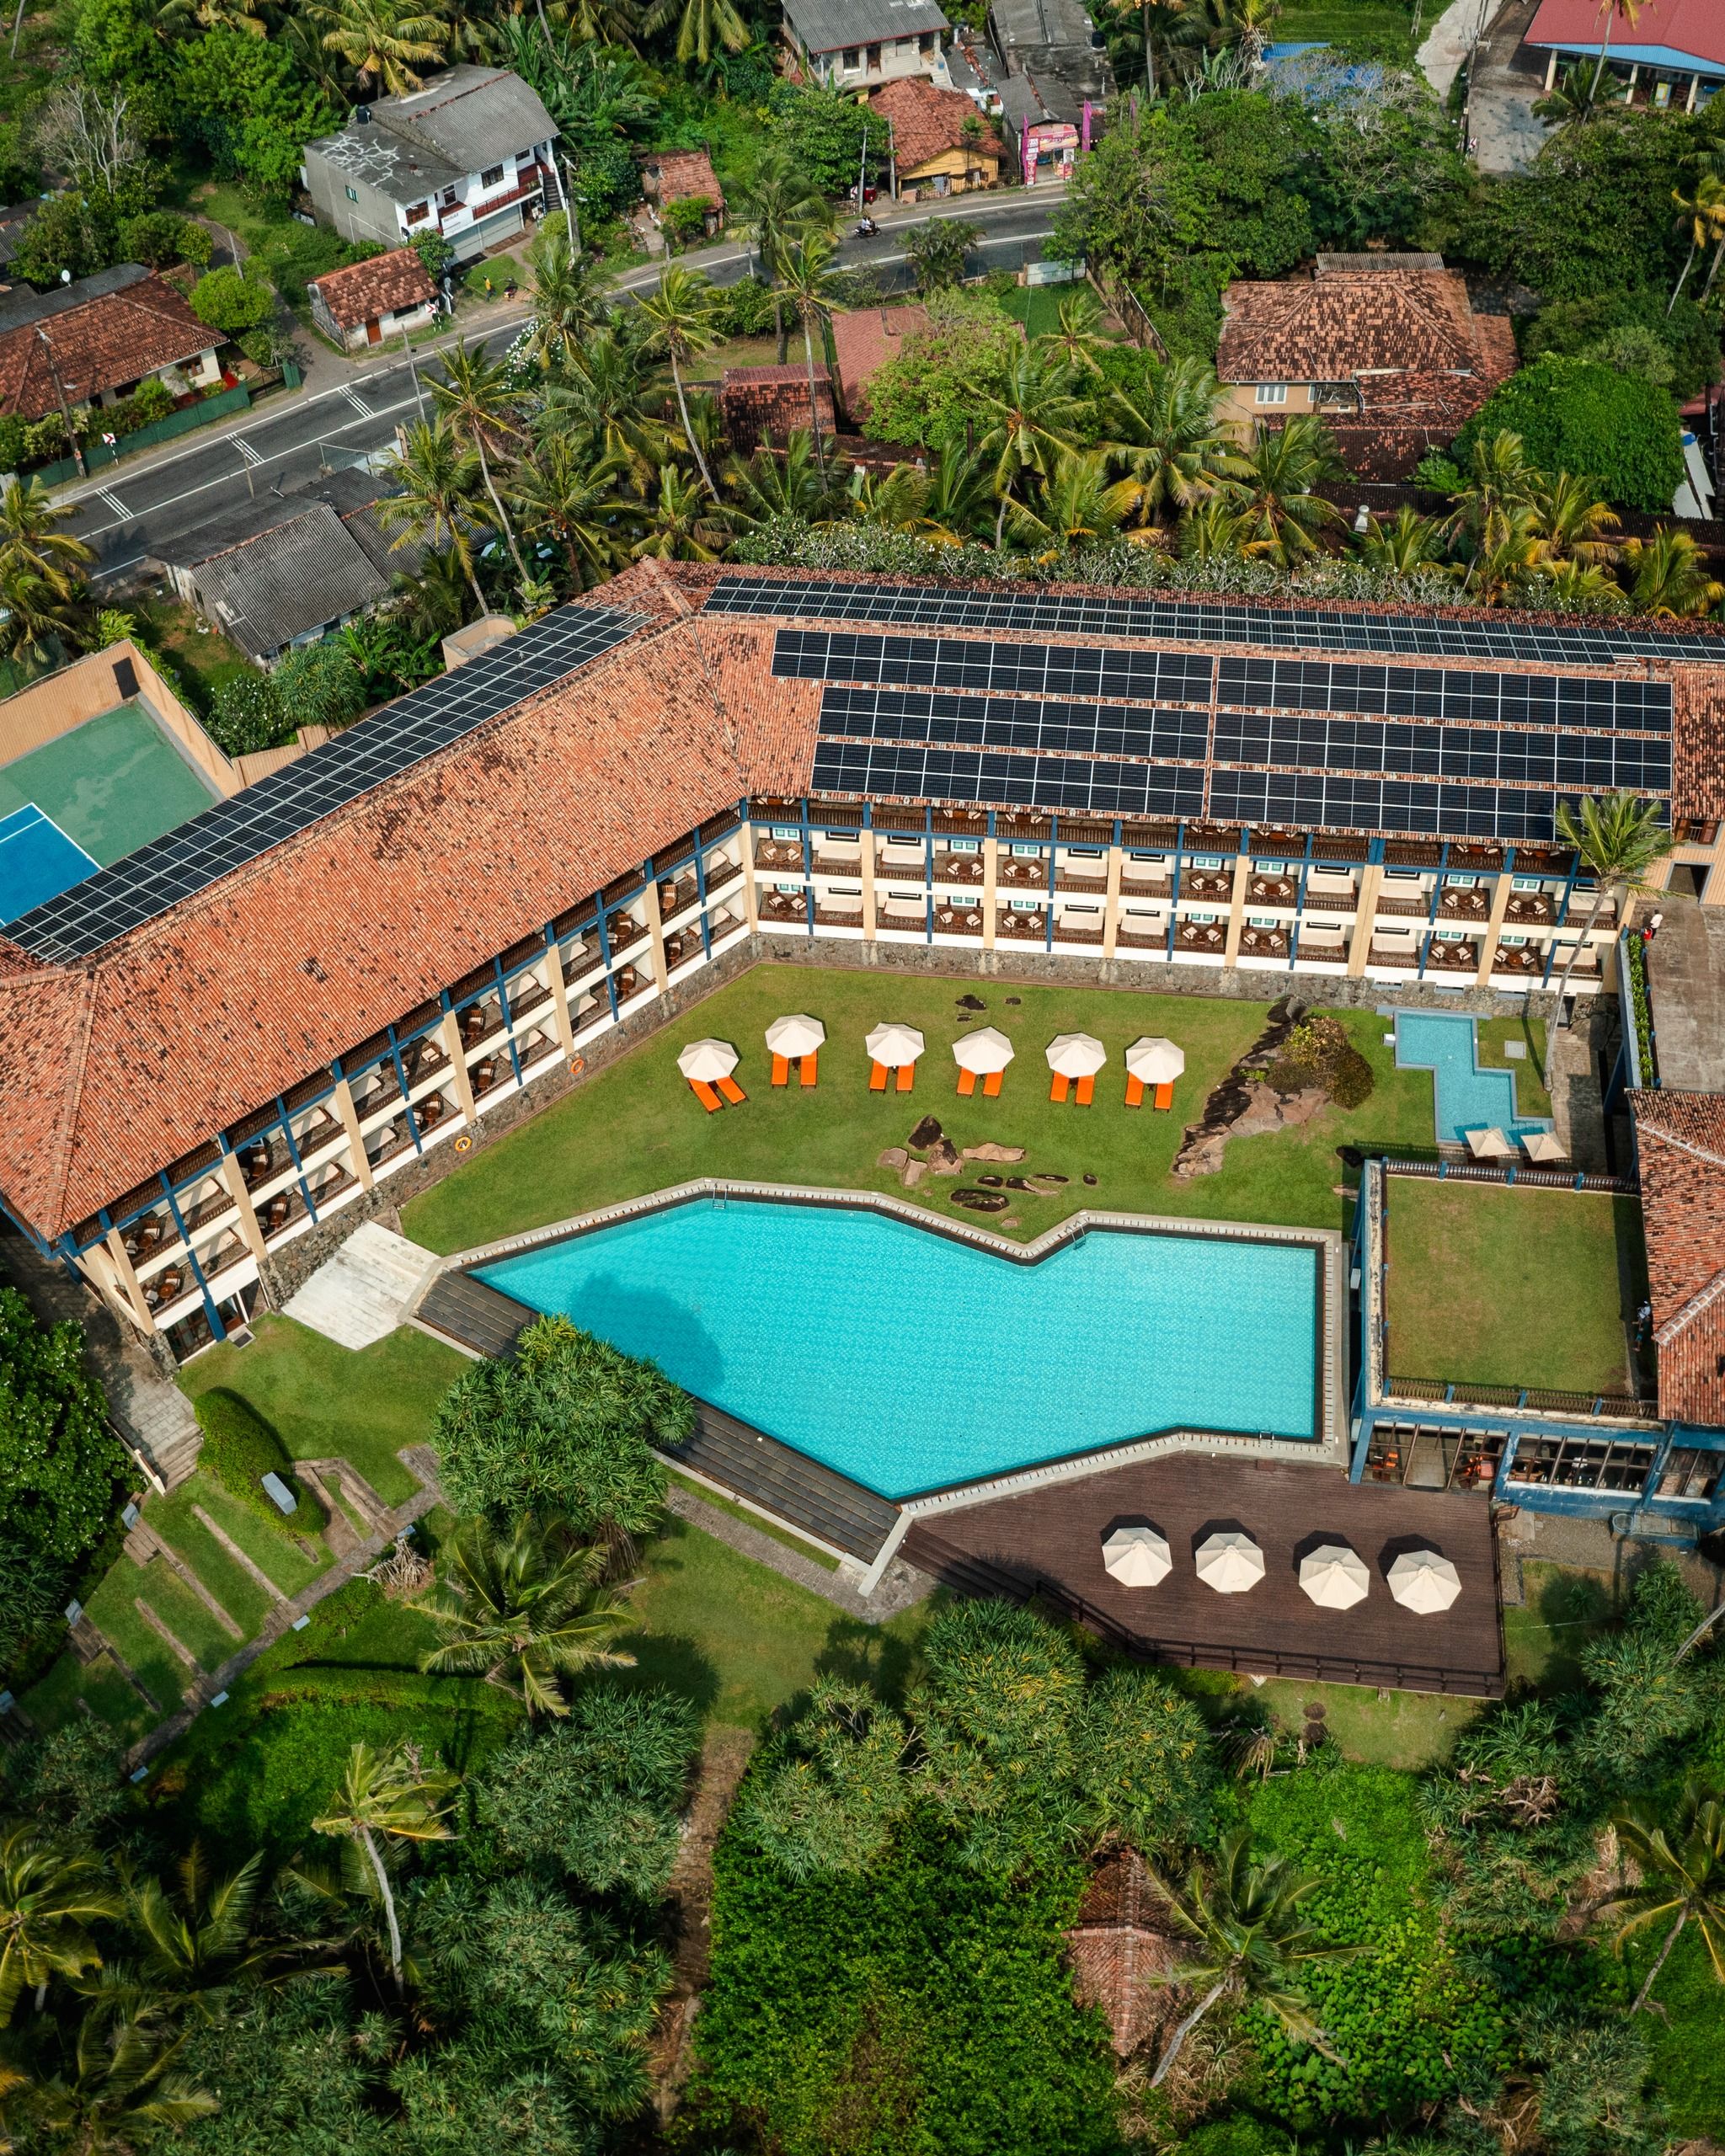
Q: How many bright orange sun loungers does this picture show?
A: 12